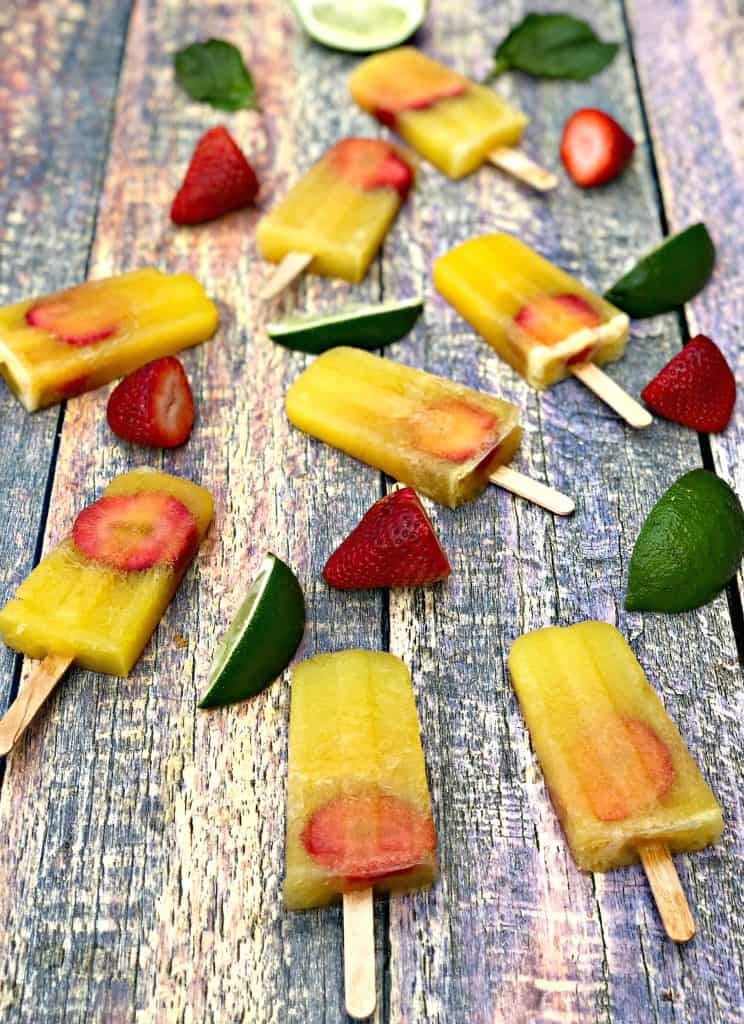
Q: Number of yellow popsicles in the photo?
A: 8